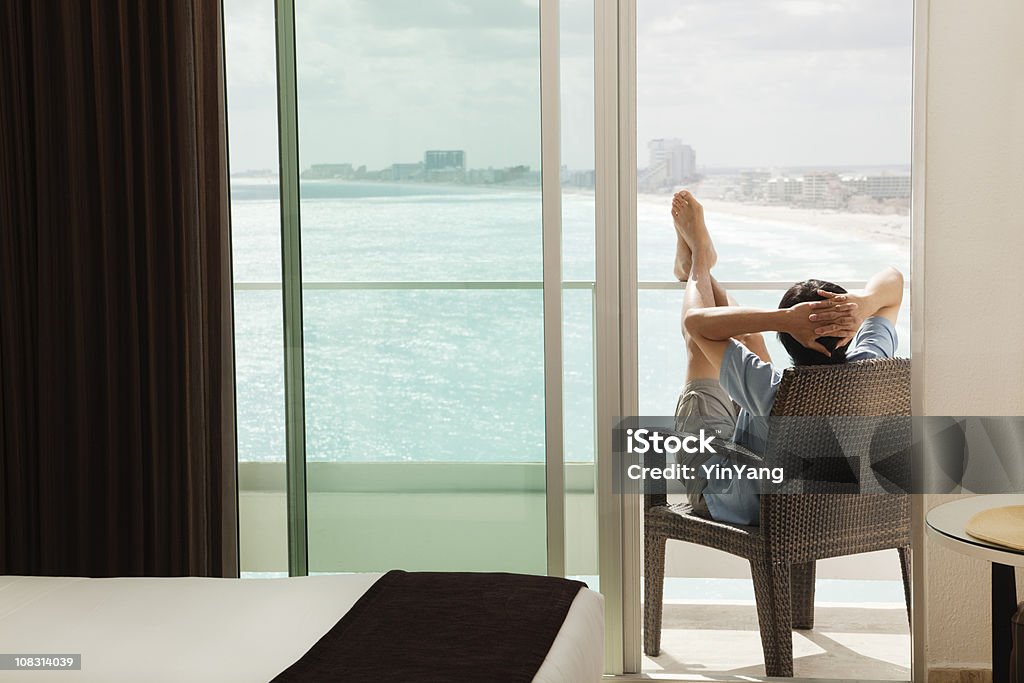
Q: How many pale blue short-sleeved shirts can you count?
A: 1